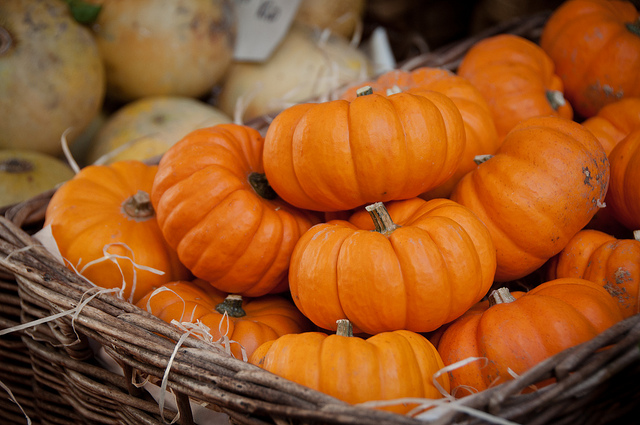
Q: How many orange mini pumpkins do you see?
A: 14